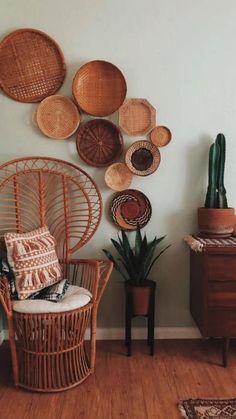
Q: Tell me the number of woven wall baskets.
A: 9